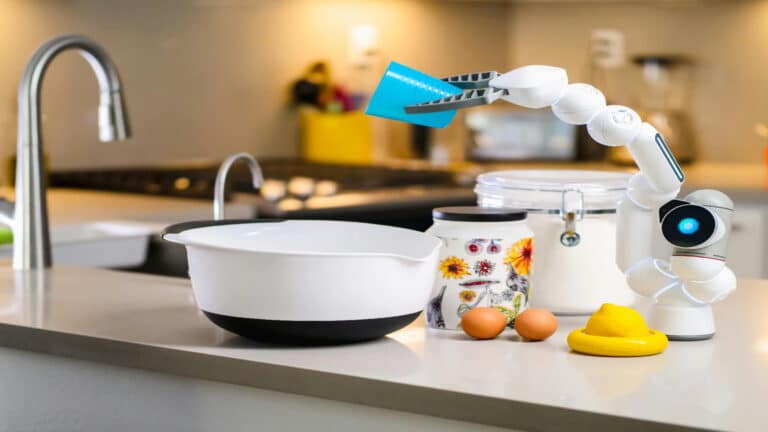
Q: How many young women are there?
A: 0